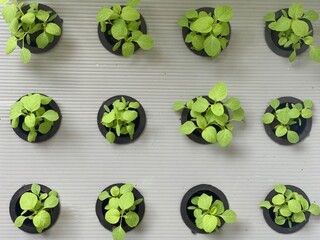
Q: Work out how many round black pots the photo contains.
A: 12